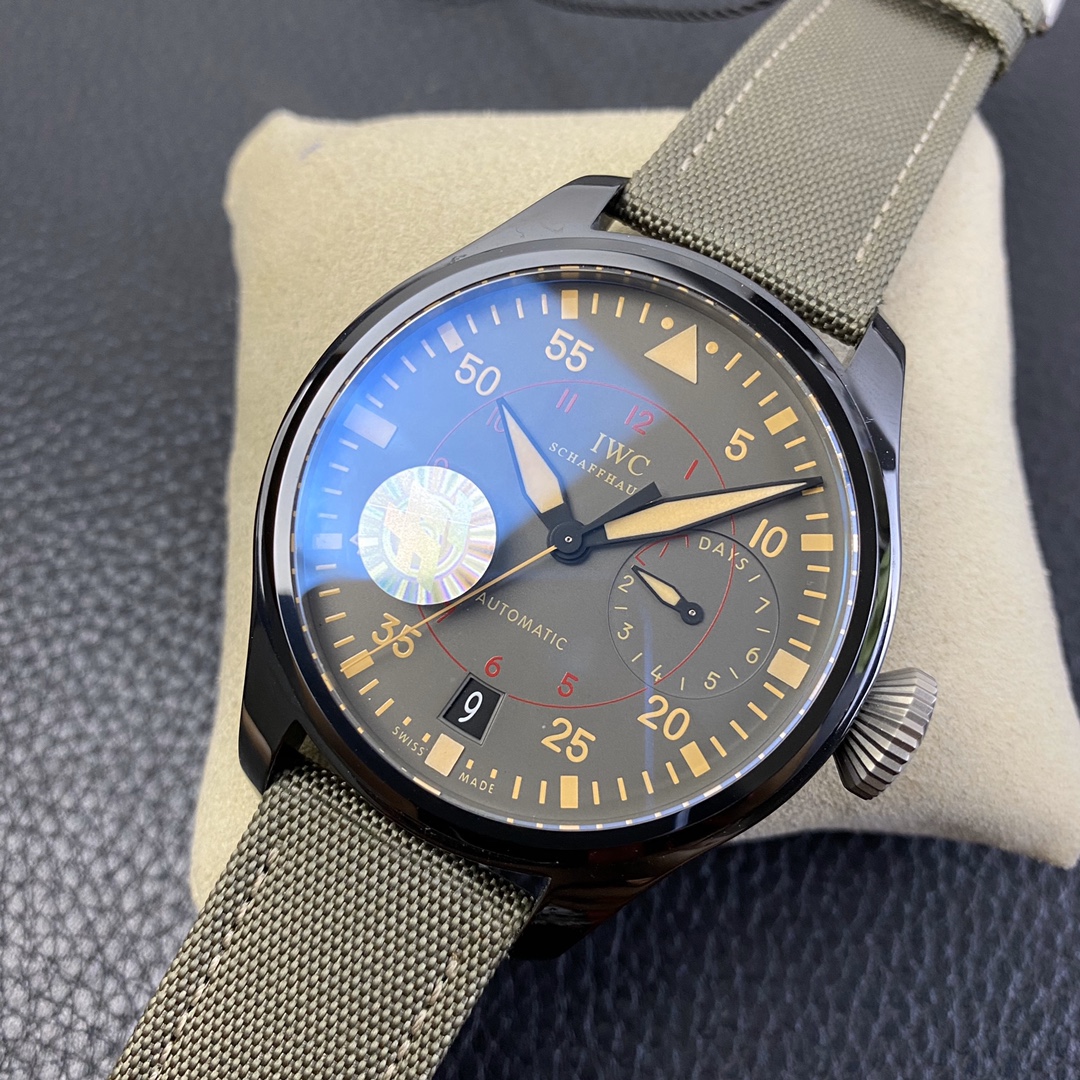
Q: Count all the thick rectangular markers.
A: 11